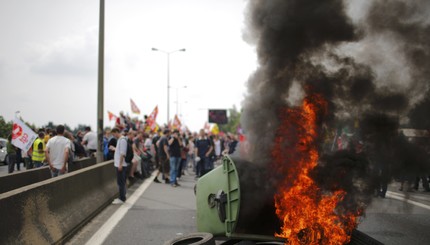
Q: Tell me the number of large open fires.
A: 1